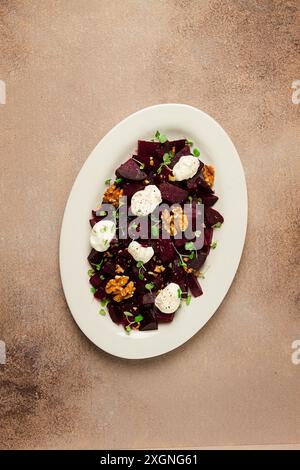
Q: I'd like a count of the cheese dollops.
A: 5